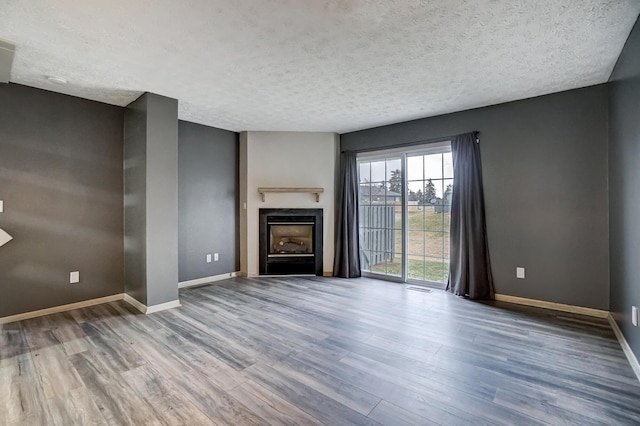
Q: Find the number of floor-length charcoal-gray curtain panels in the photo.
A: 2